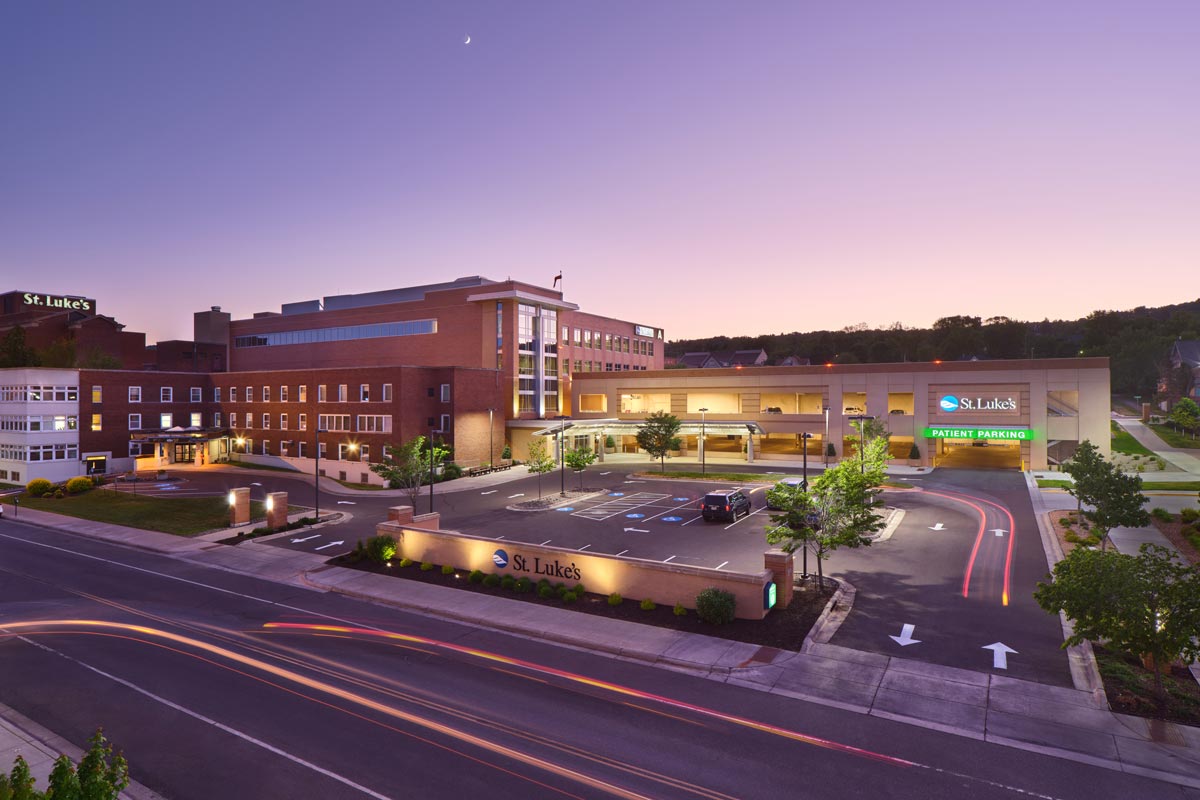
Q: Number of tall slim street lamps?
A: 8